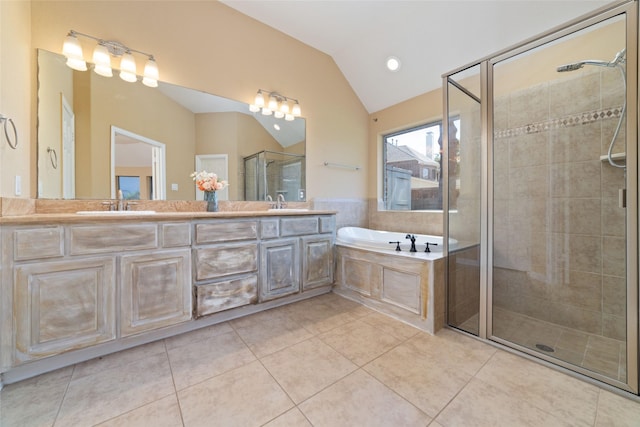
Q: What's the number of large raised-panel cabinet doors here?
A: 4